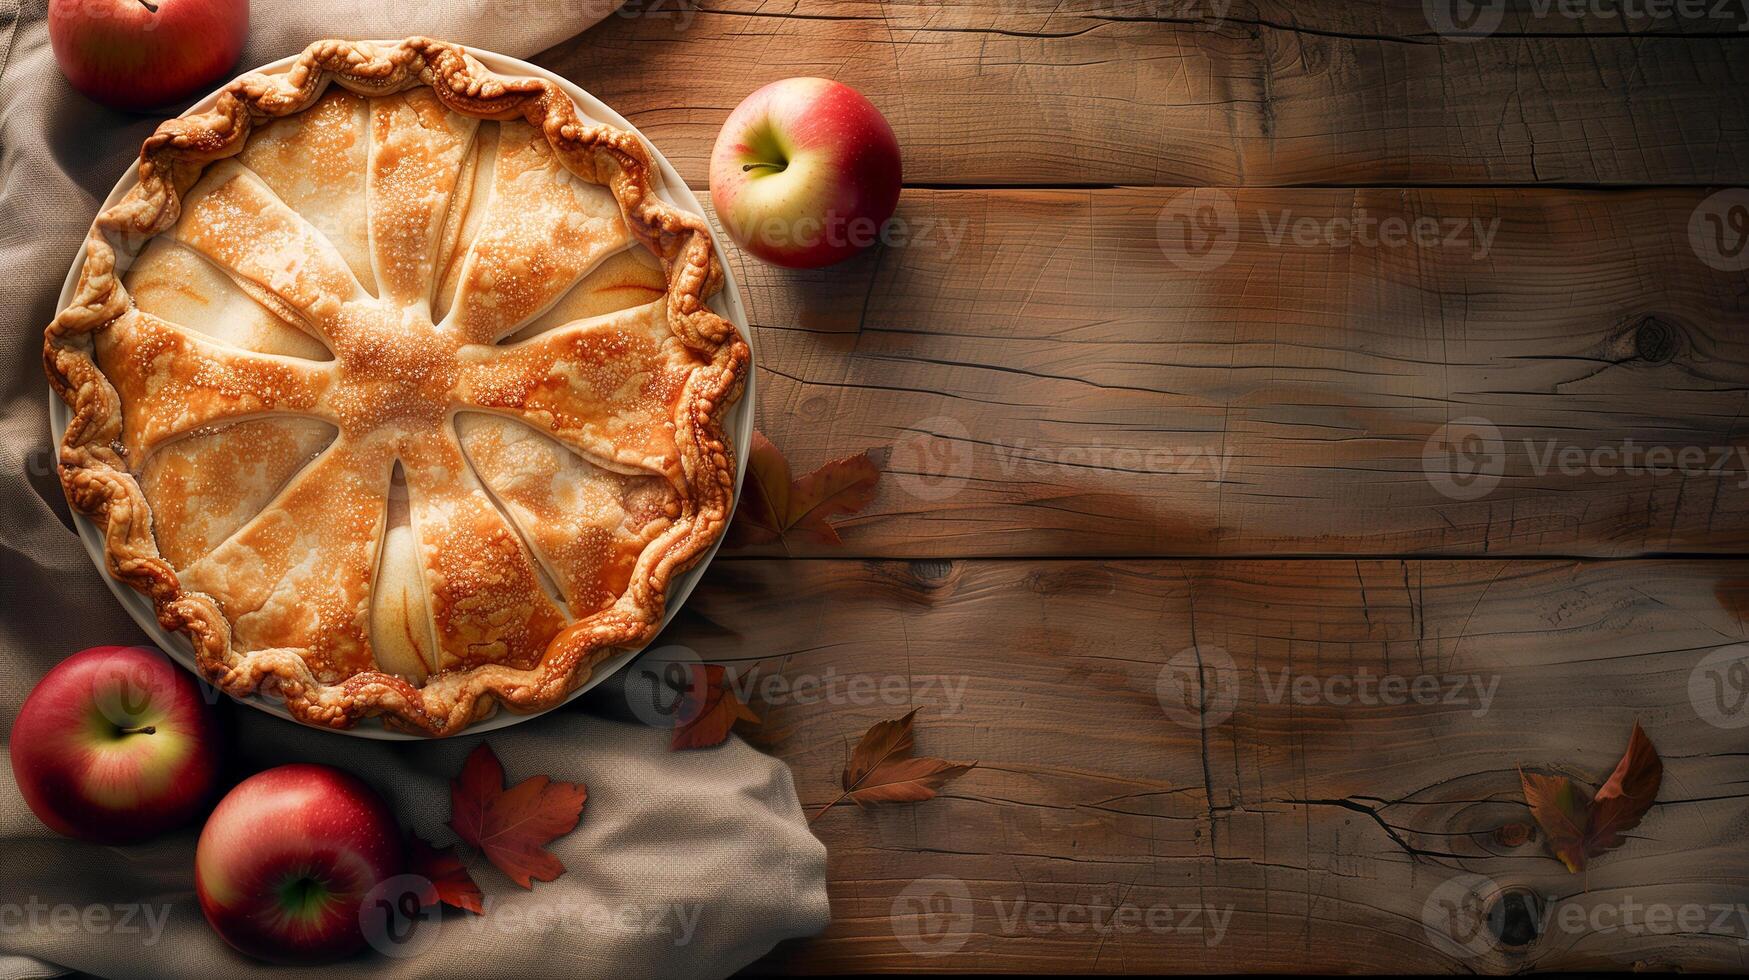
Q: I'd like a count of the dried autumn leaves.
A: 6